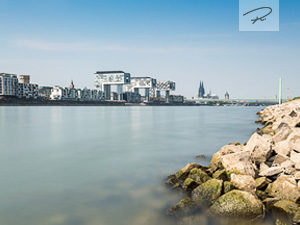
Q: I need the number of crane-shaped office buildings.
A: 3